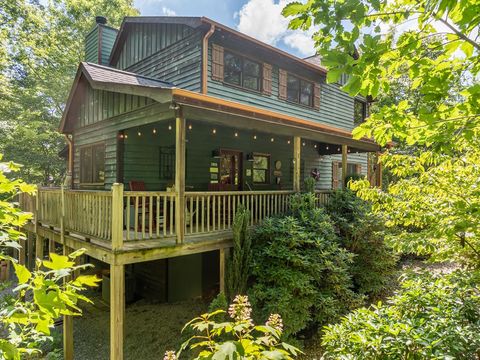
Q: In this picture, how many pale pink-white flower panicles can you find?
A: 3